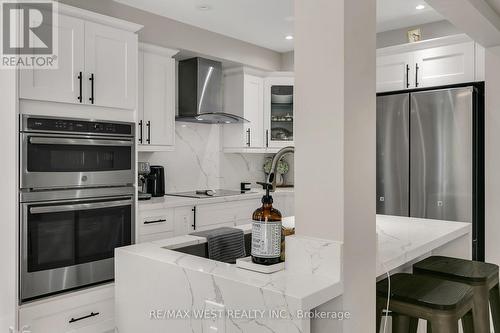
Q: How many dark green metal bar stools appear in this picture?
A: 2